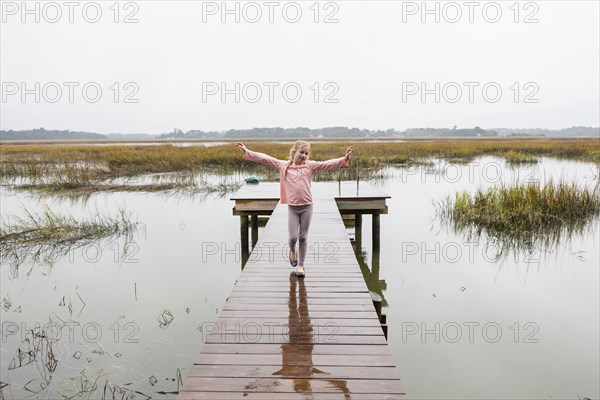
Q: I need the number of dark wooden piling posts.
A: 4